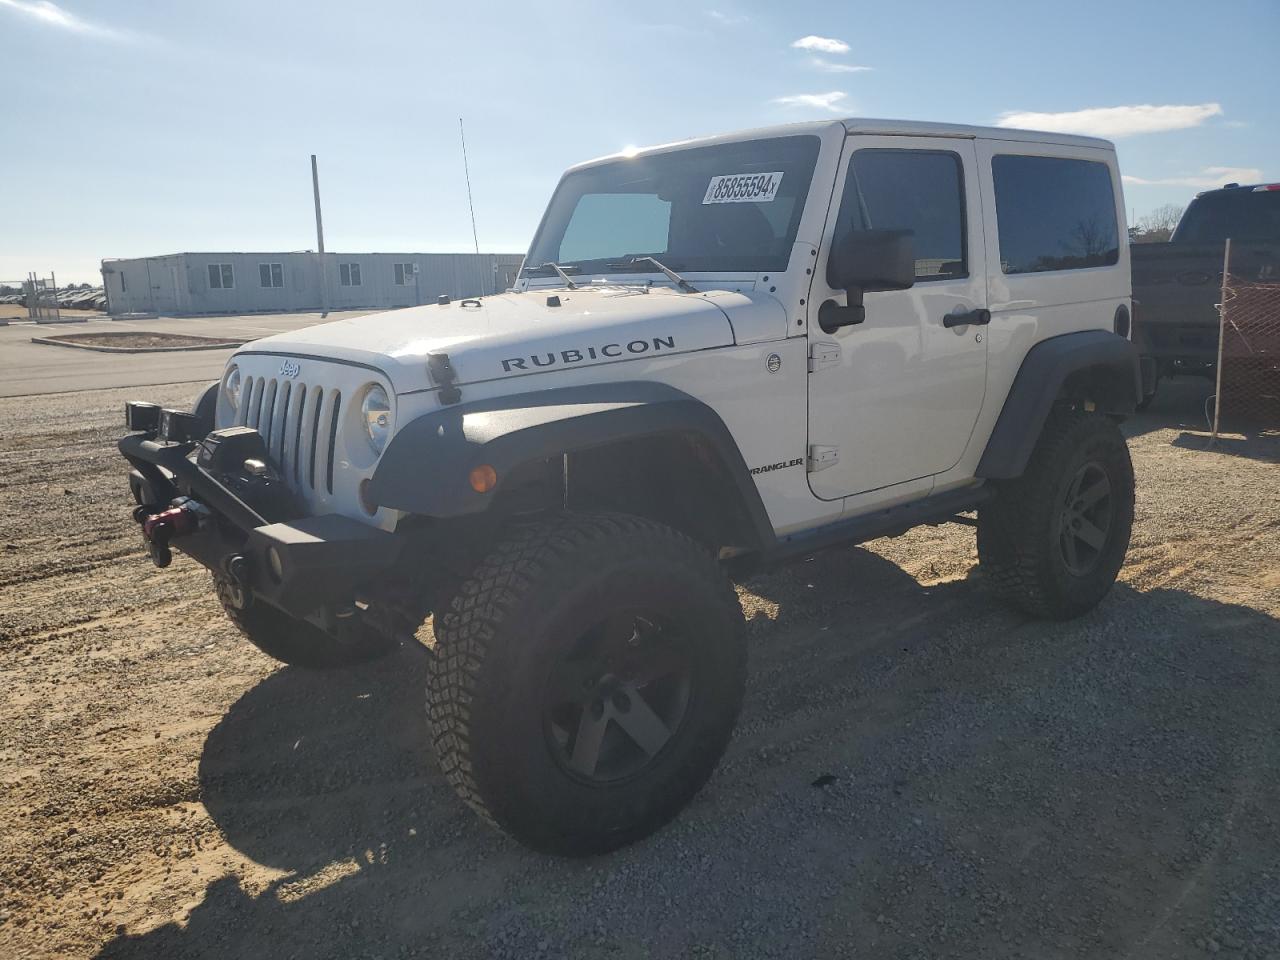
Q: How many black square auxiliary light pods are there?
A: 2